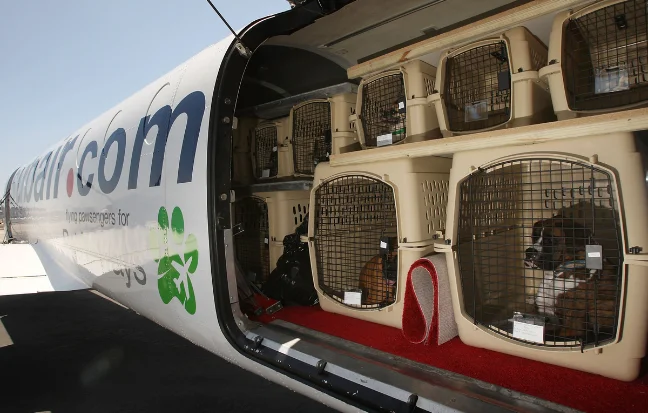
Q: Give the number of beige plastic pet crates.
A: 8